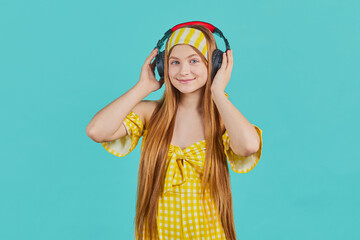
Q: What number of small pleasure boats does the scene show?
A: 0